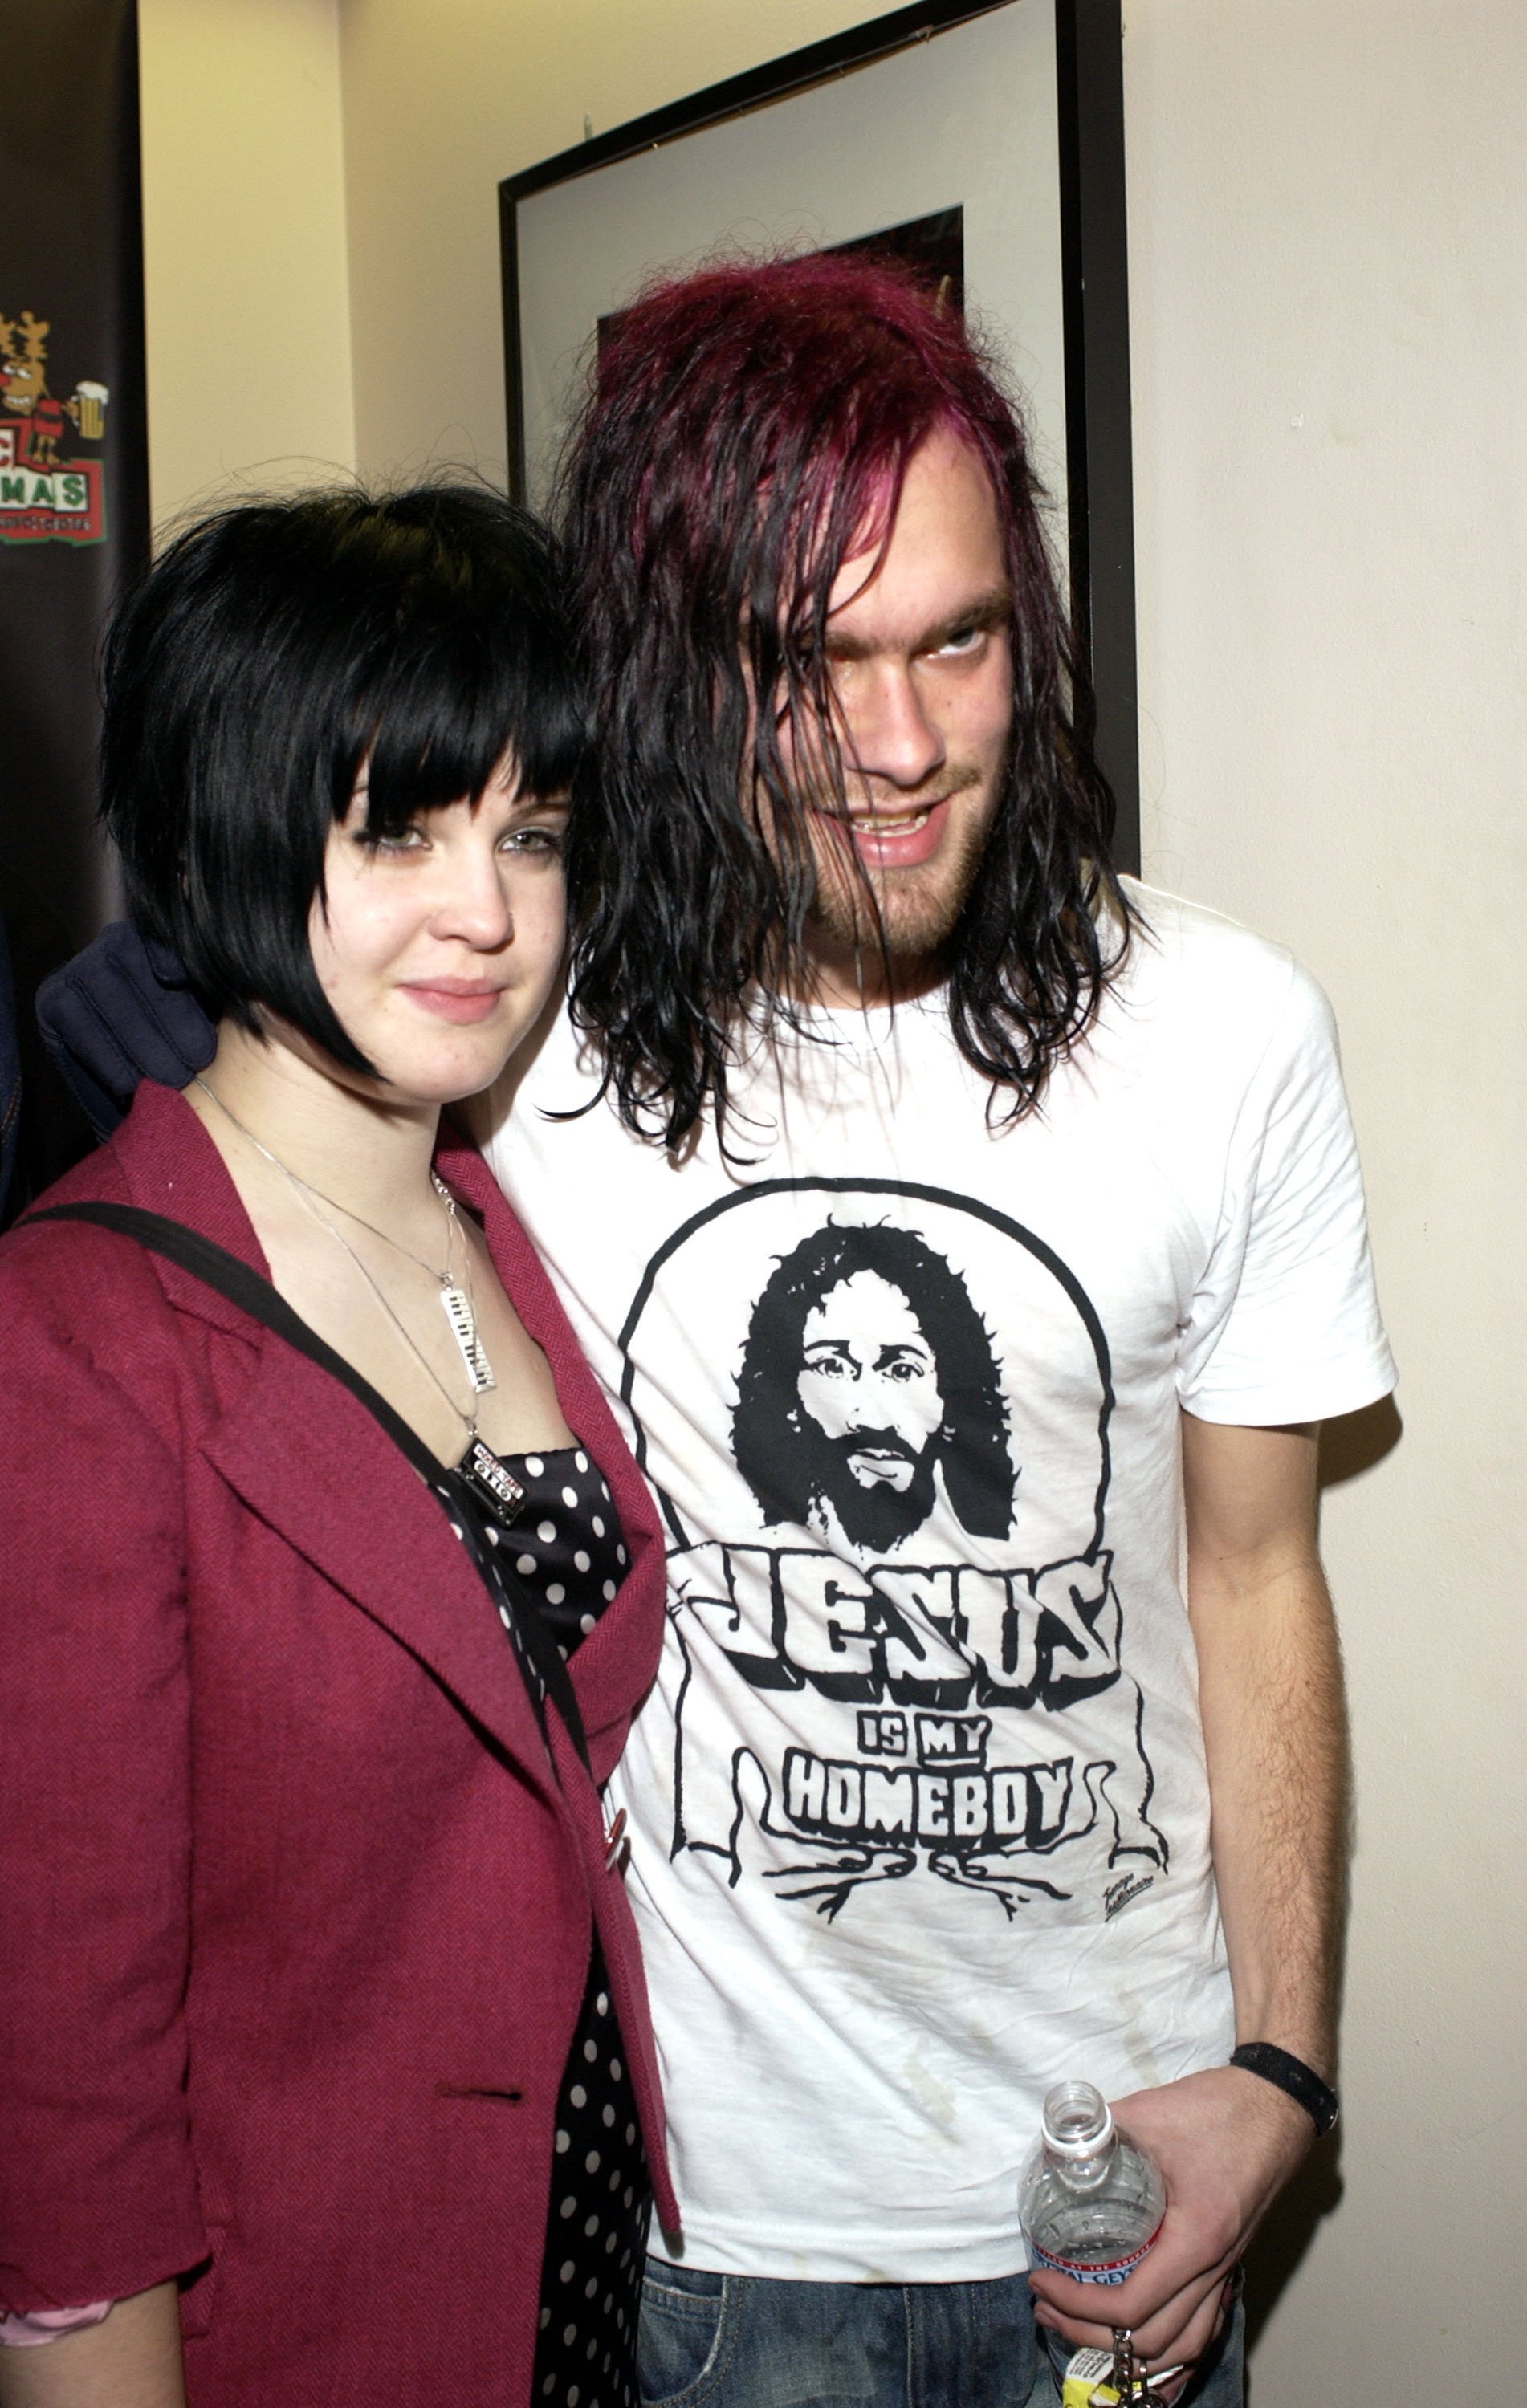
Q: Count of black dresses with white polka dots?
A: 1